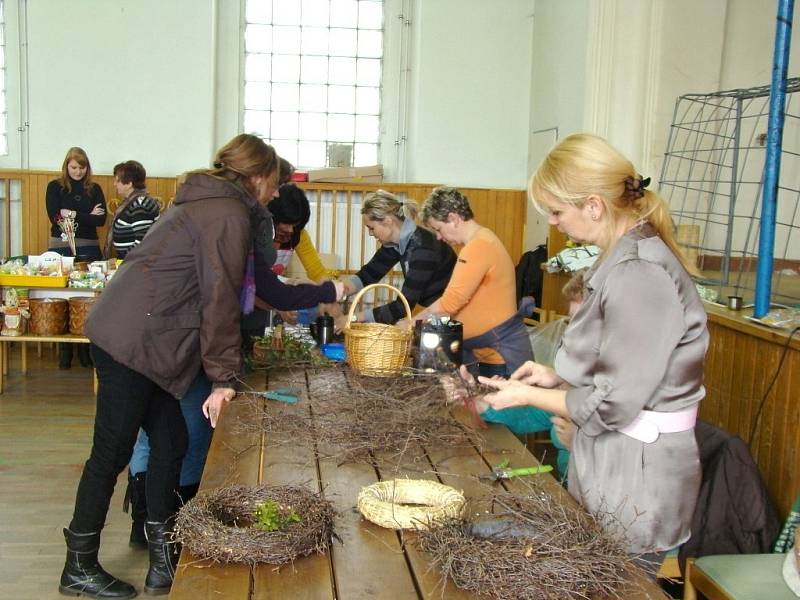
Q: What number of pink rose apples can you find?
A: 0